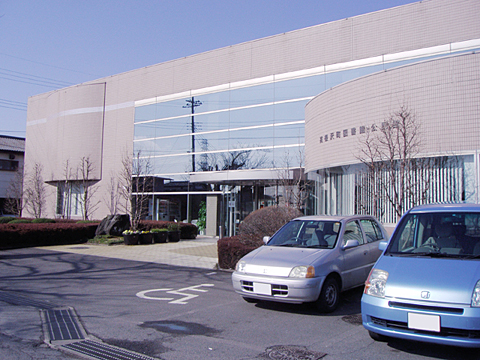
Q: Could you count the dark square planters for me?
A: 4